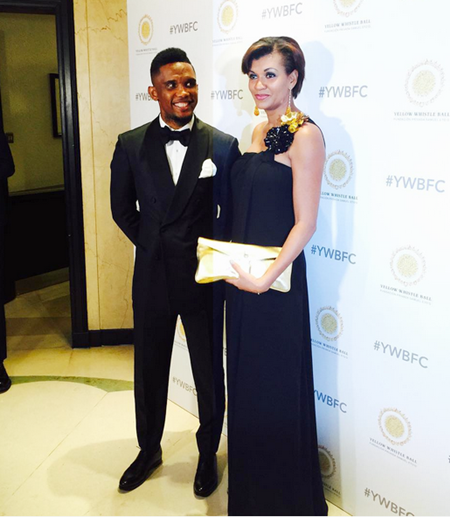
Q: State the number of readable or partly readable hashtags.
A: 11